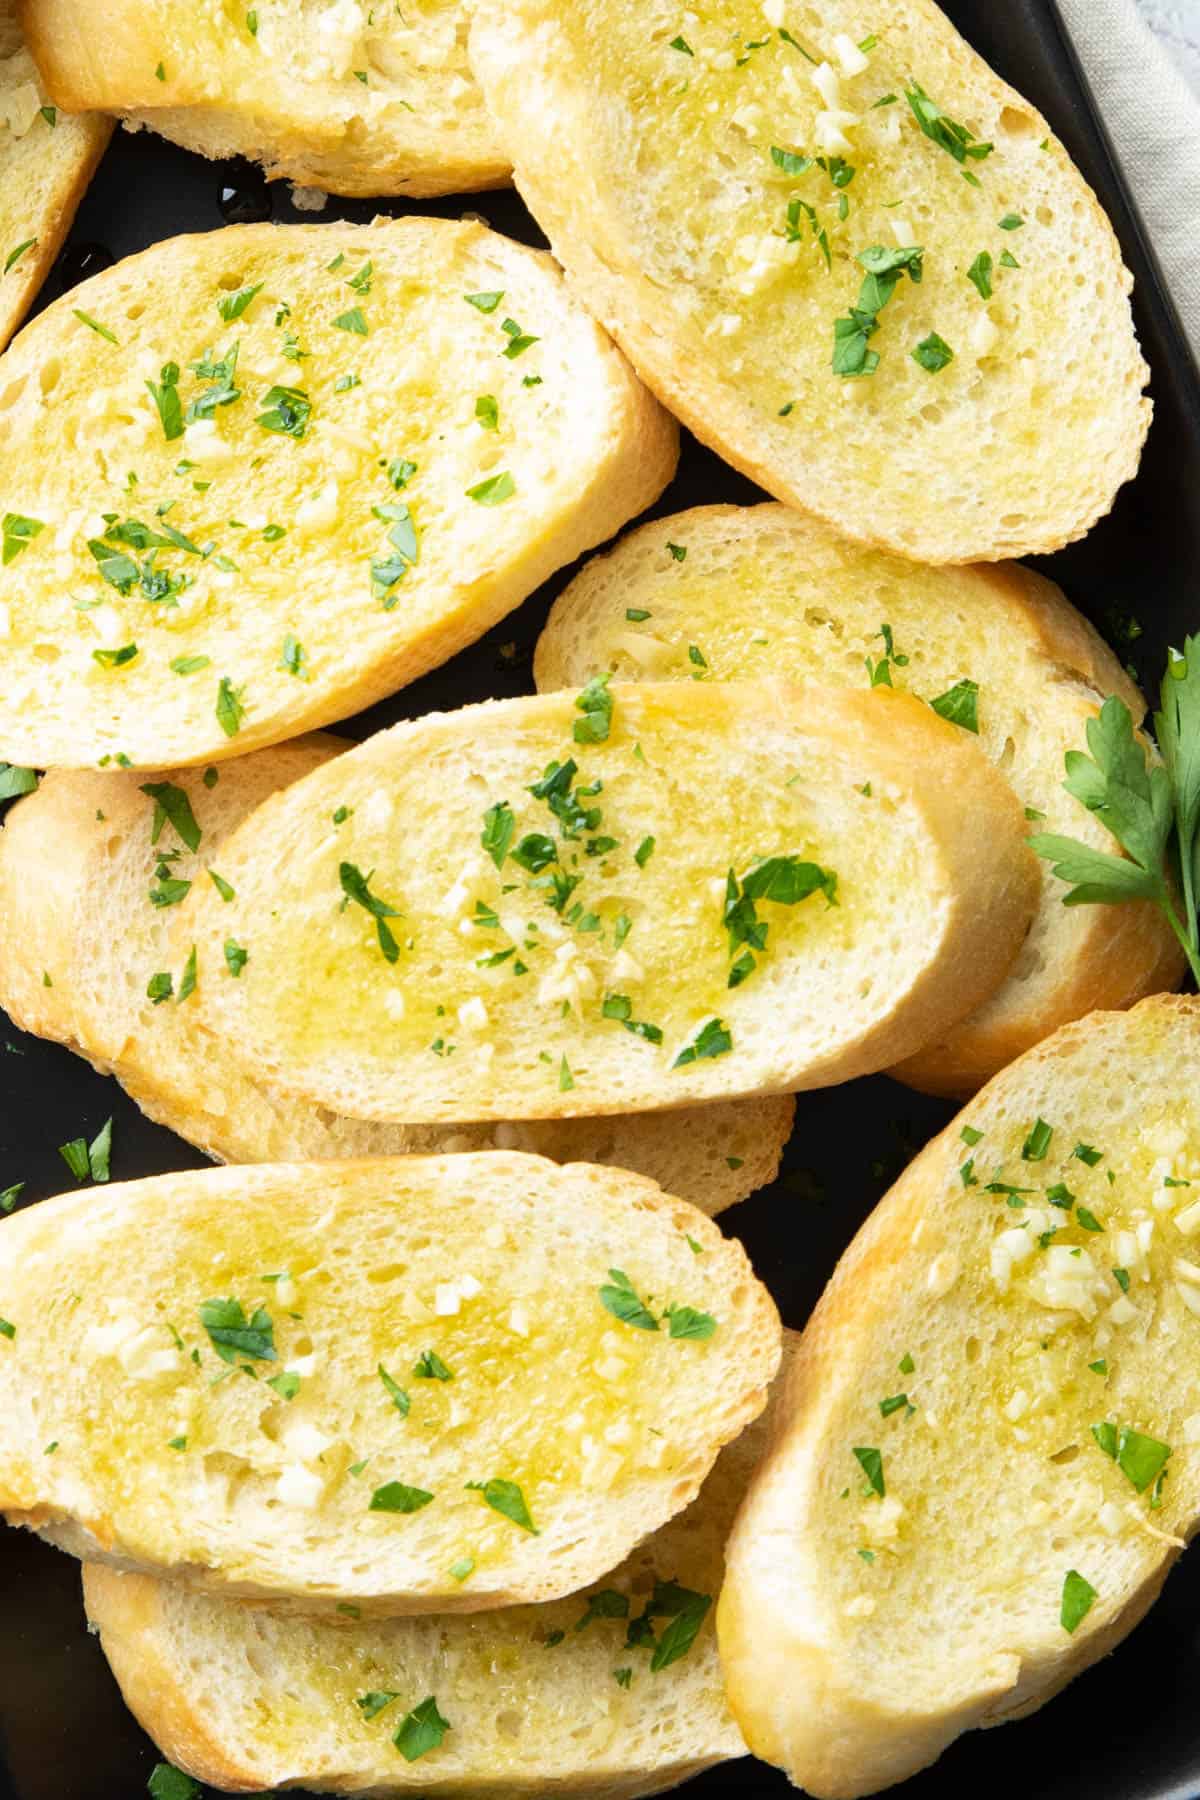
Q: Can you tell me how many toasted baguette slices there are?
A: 10